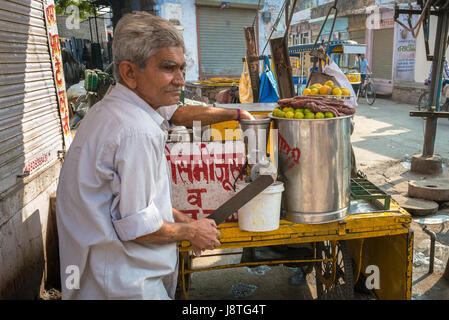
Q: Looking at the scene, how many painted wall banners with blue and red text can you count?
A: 1